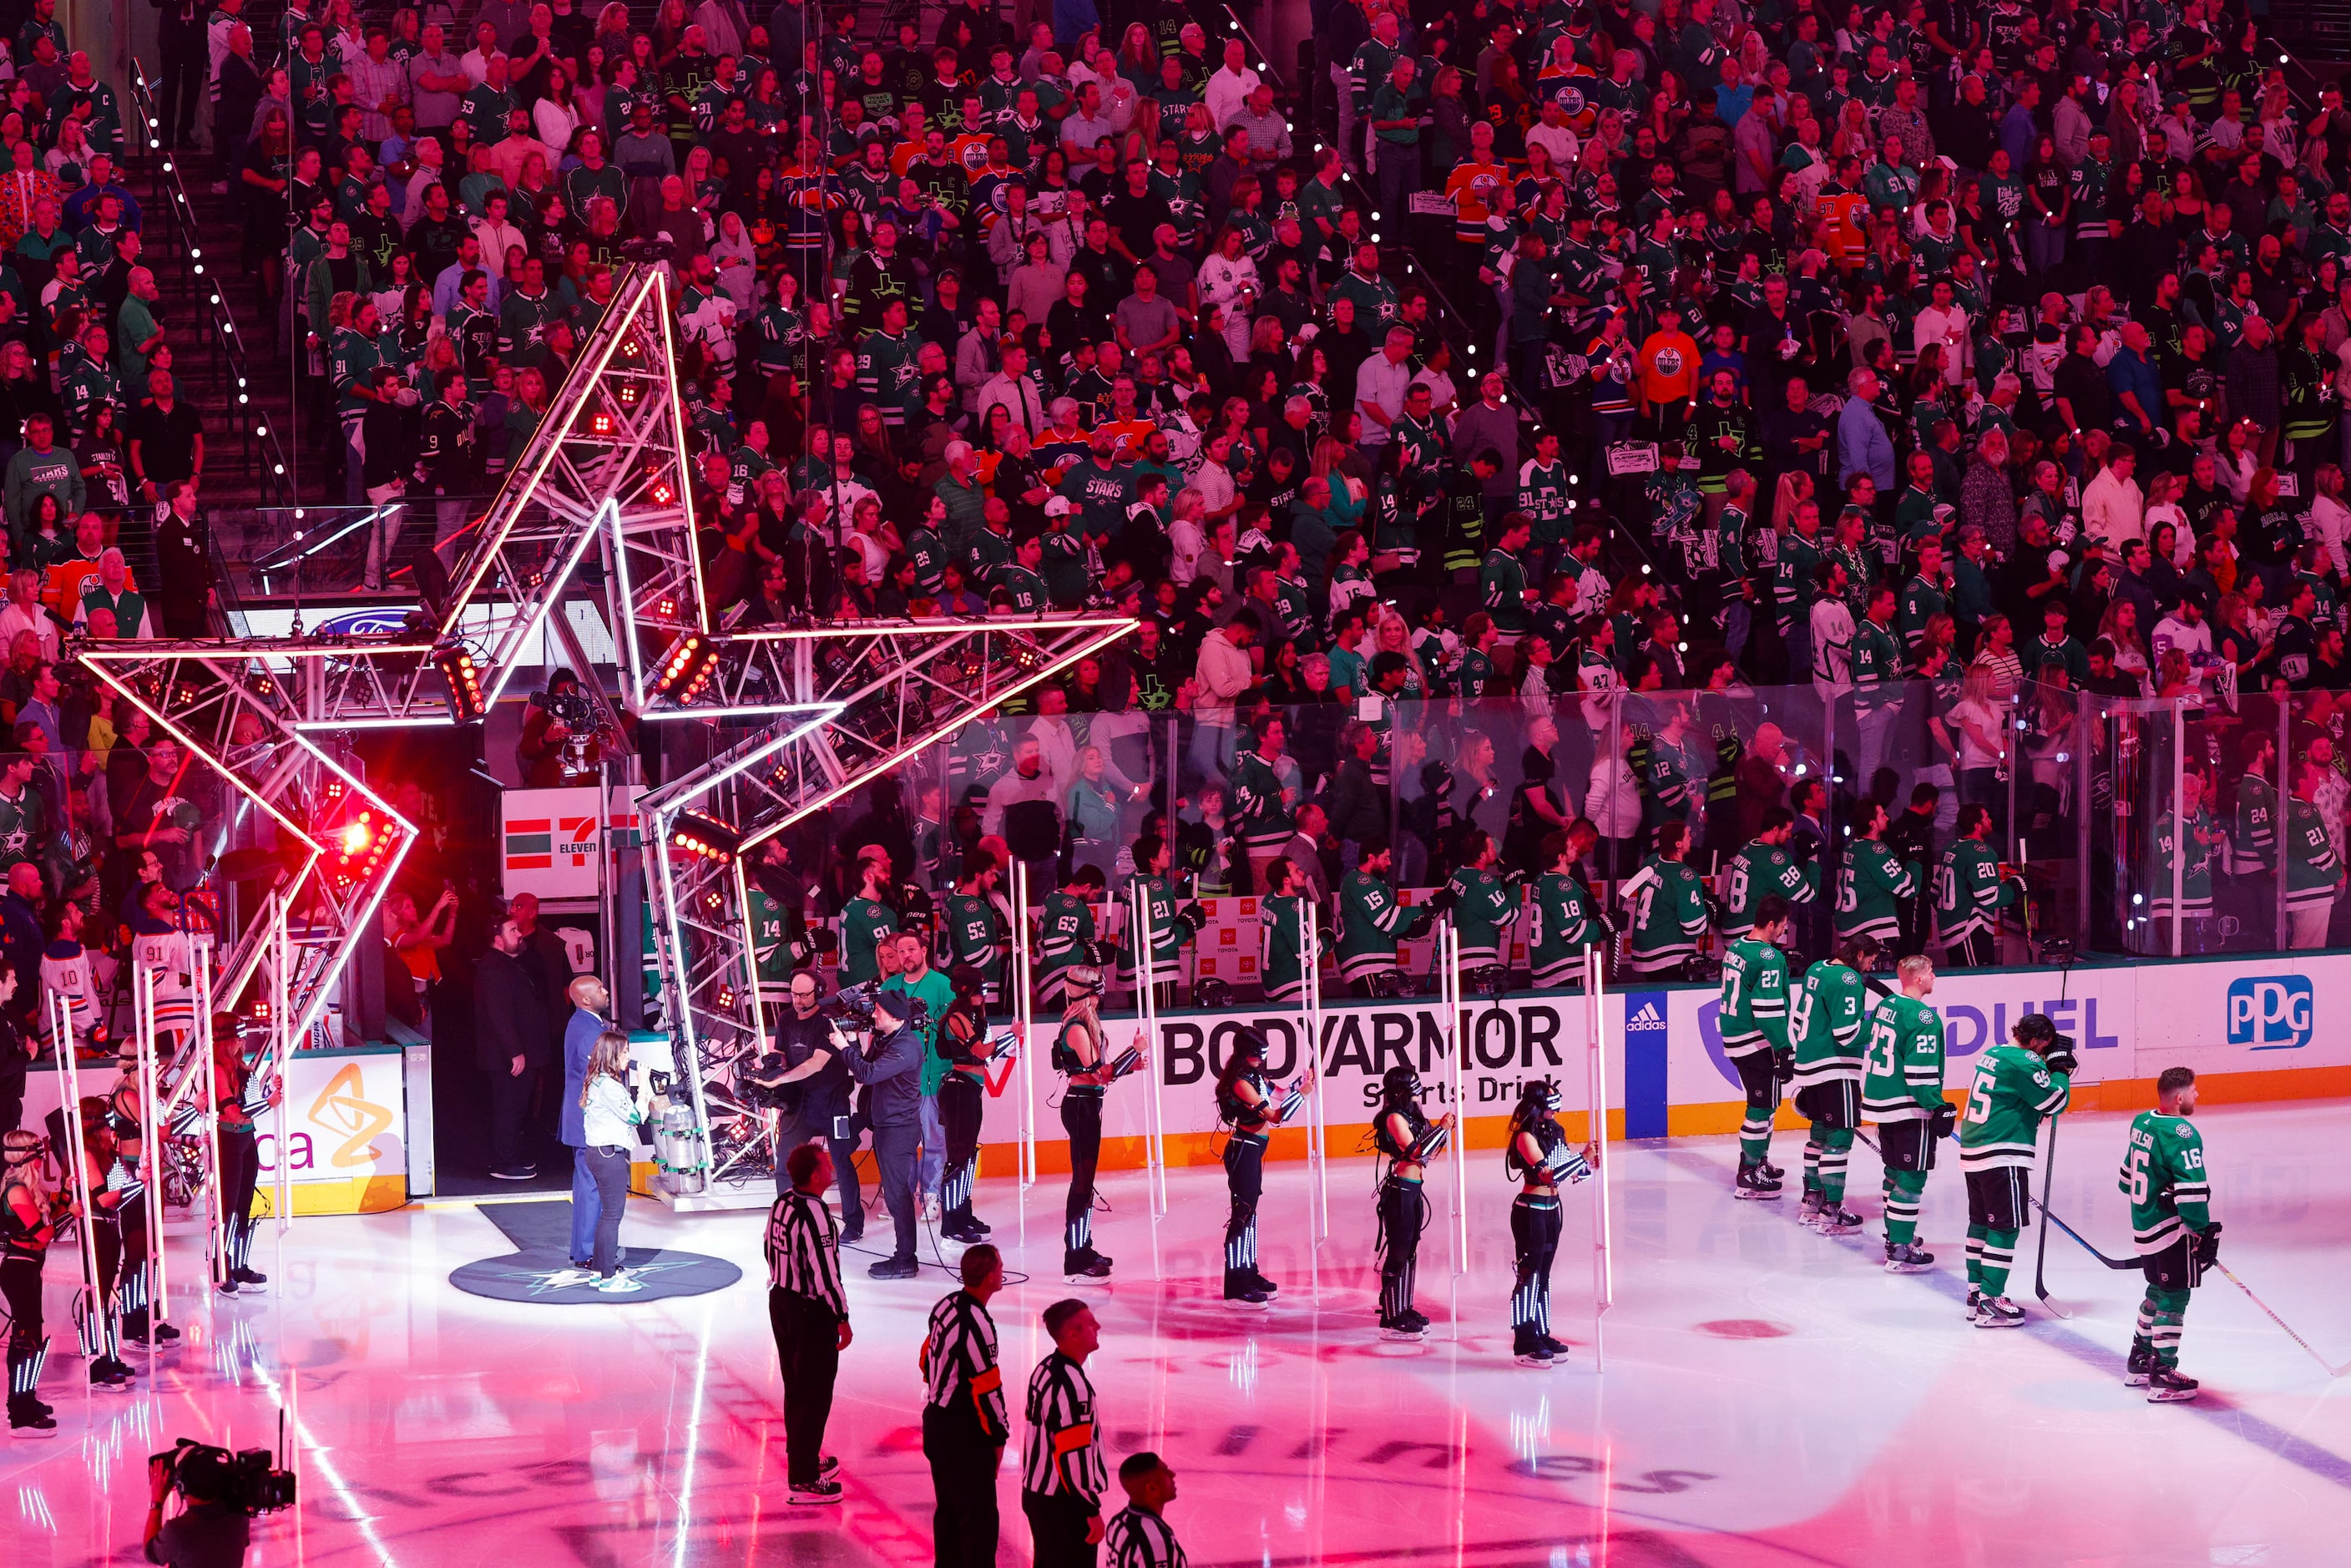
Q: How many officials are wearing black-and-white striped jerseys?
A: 4